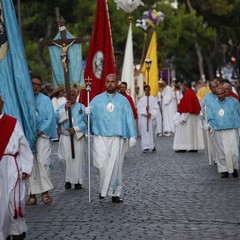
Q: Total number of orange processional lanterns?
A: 0